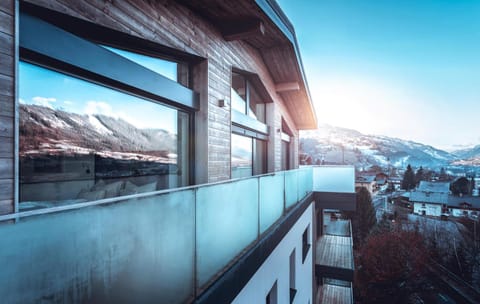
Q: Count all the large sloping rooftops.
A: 1